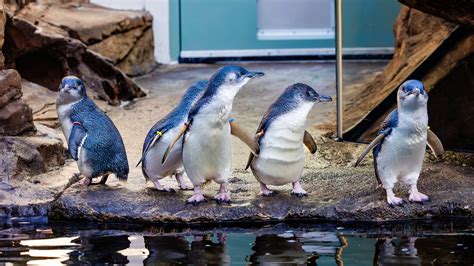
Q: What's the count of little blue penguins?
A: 5